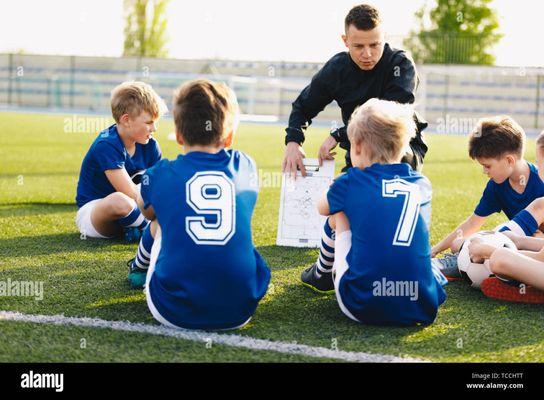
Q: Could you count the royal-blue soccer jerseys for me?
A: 4